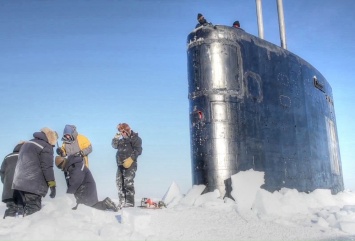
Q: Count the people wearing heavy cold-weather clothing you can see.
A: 5